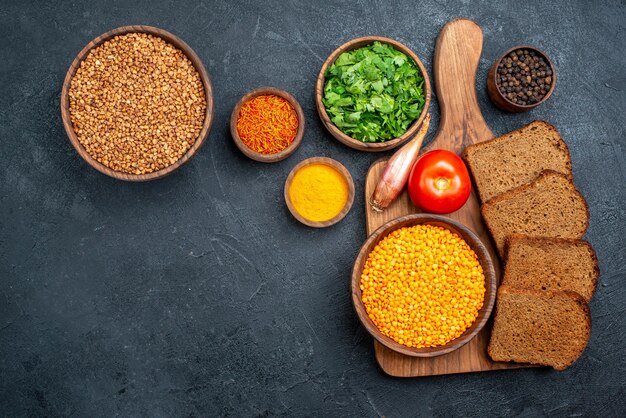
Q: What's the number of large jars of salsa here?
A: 0